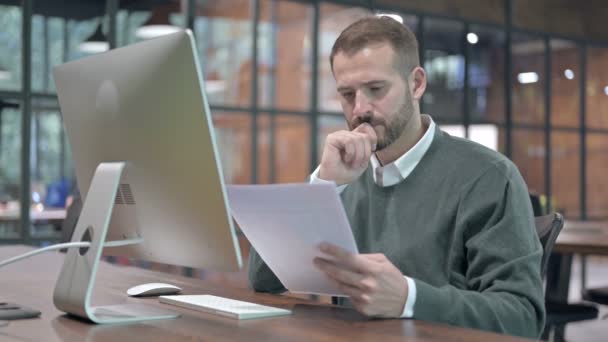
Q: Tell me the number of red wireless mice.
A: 0